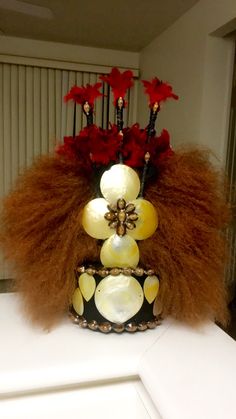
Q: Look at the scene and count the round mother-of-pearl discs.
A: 5